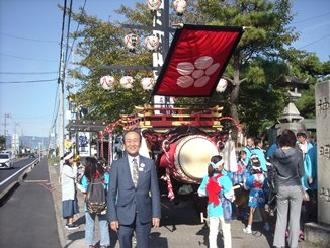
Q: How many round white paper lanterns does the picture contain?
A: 8